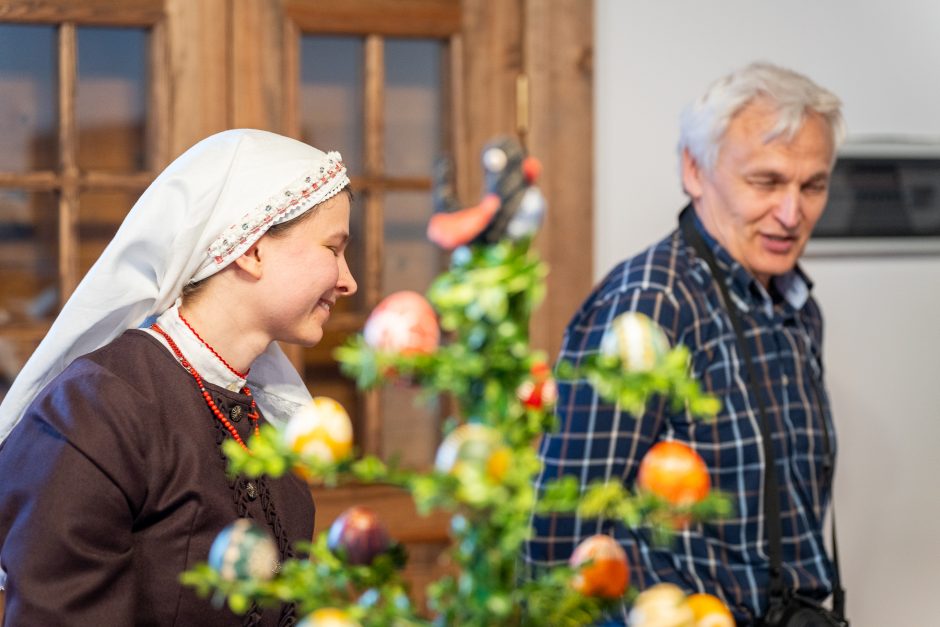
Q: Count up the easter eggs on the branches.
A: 12